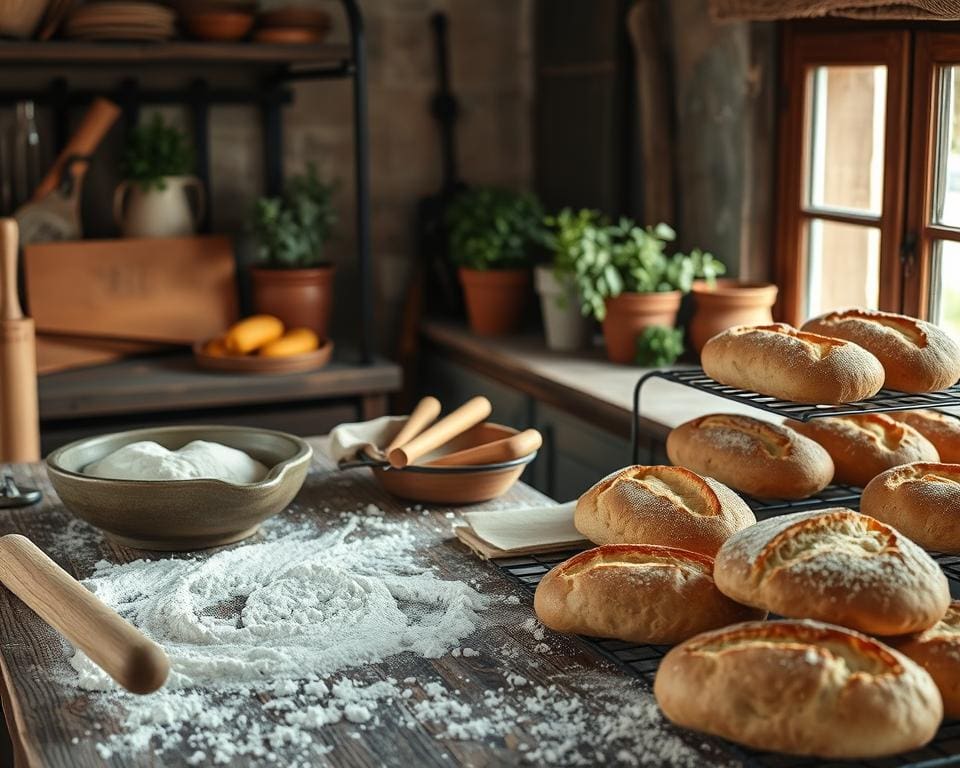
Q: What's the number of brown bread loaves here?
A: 11